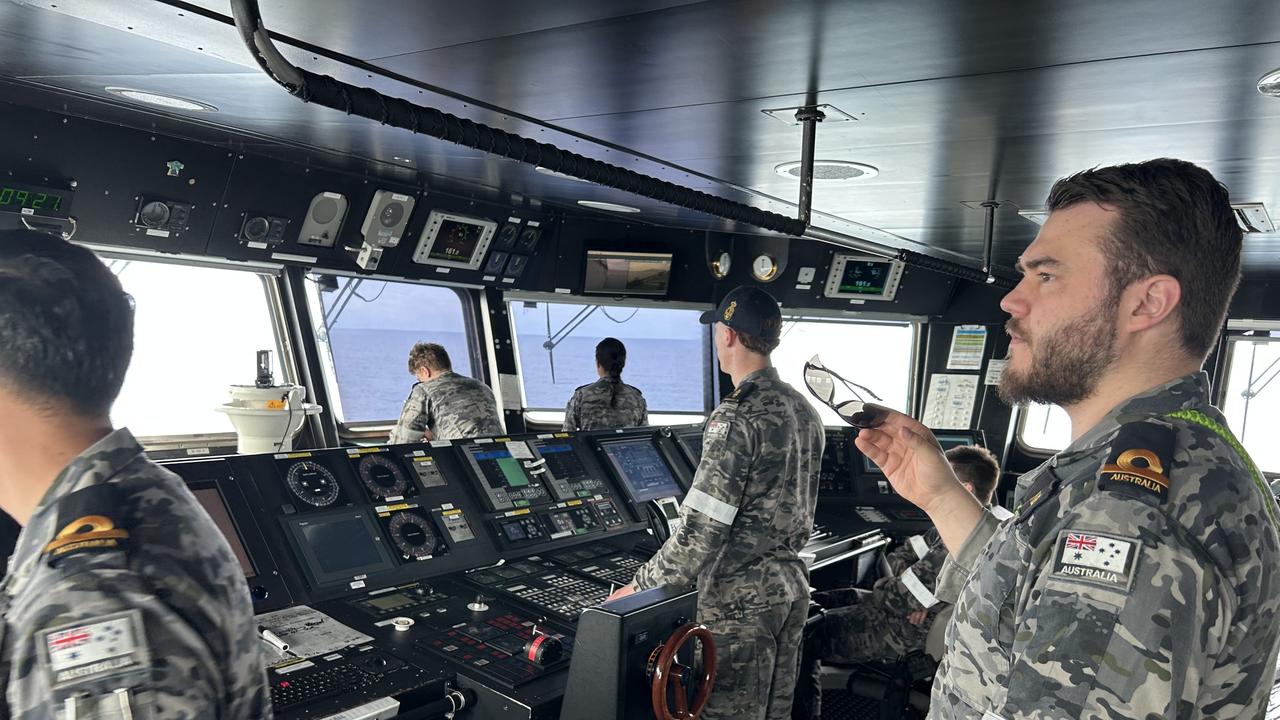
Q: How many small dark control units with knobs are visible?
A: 2